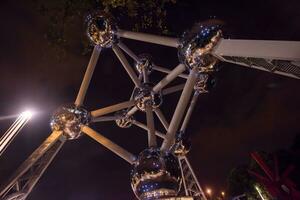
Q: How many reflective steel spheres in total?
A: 9